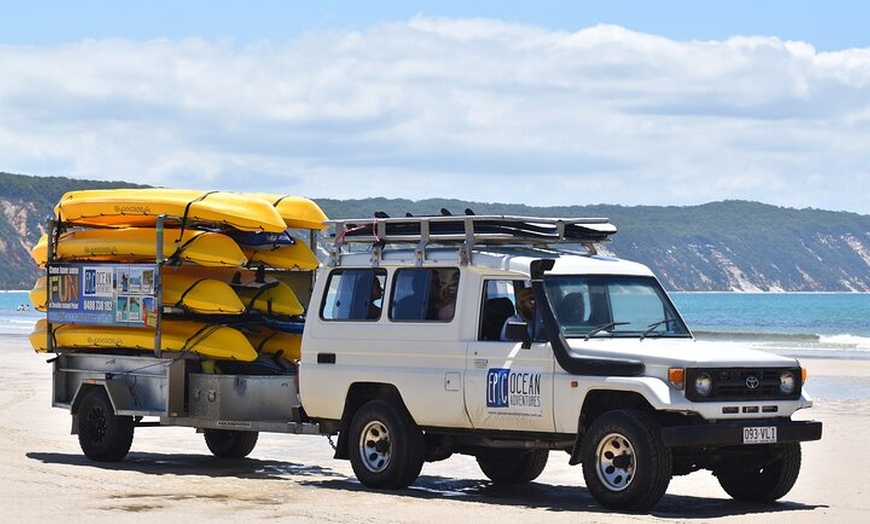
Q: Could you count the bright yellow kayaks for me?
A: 8